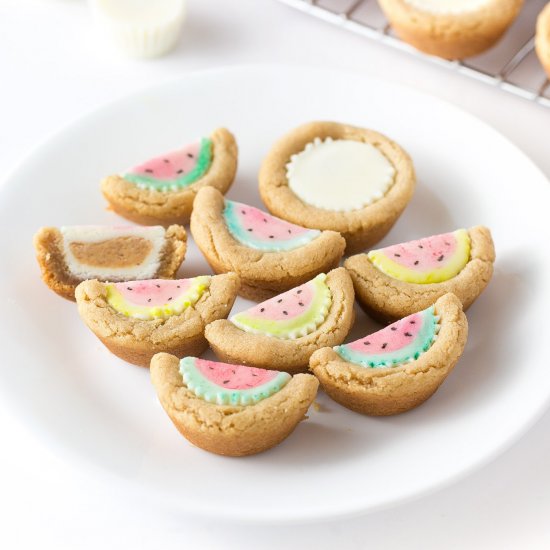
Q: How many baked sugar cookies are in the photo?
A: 11